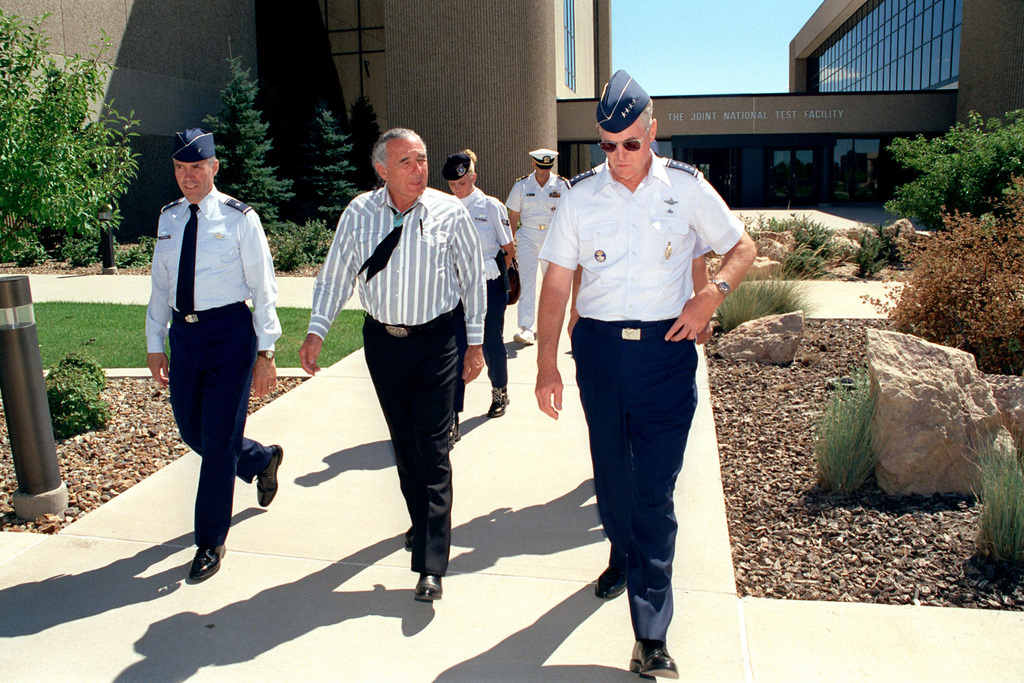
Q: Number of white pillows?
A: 0